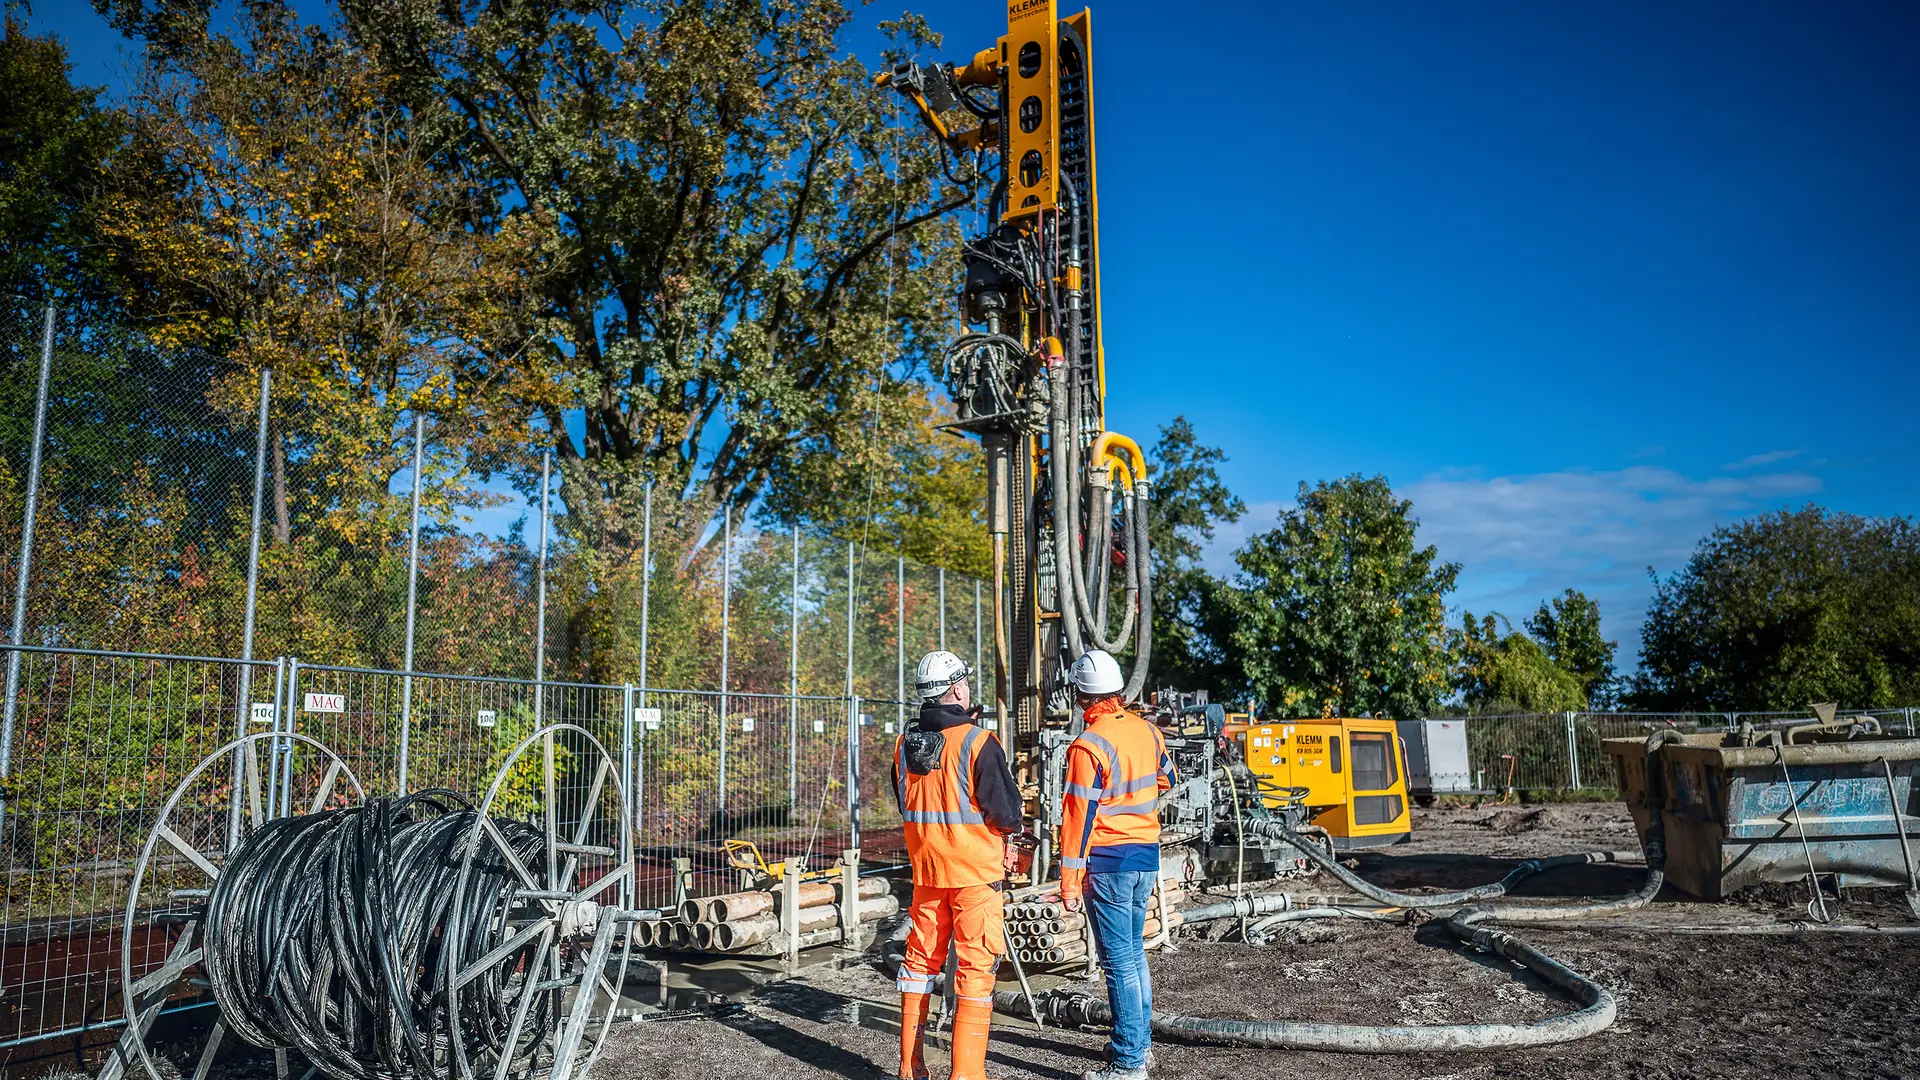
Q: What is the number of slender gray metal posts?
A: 11